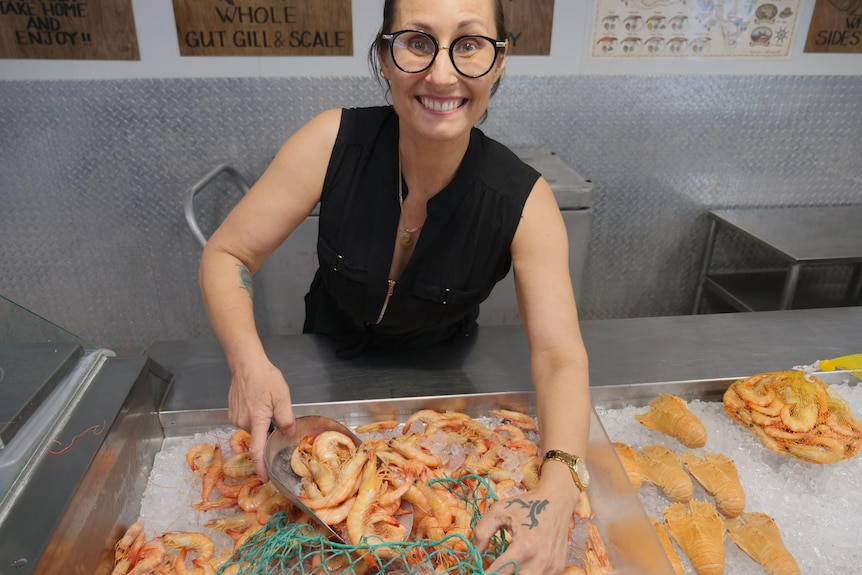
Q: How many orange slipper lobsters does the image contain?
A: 7